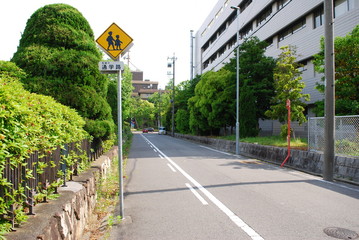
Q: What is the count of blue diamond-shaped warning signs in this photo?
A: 0